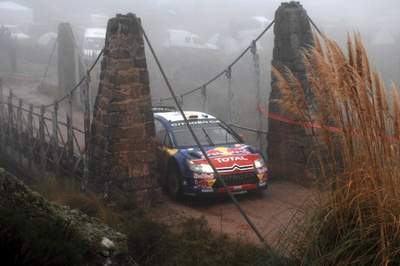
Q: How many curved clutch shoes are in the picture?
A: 0